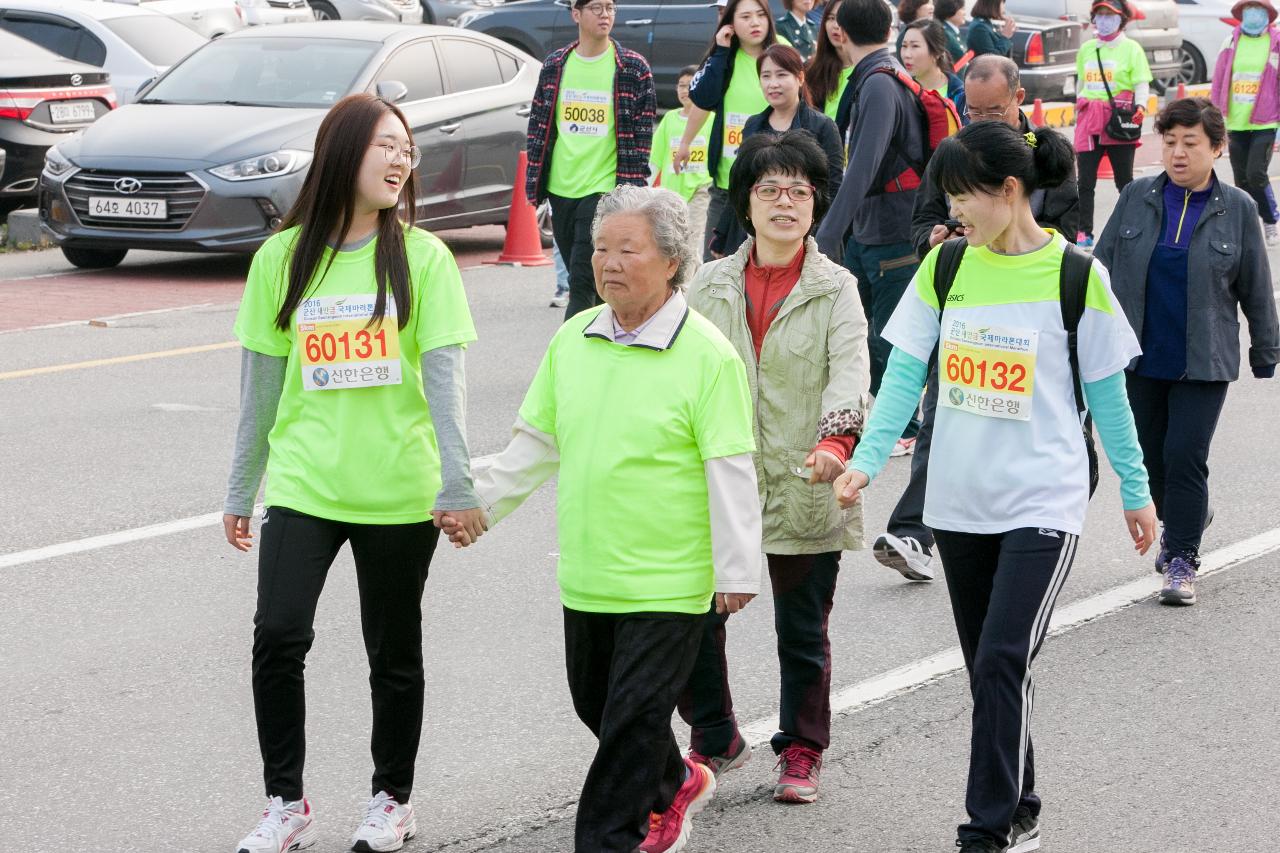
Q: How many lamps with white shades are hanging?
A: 0